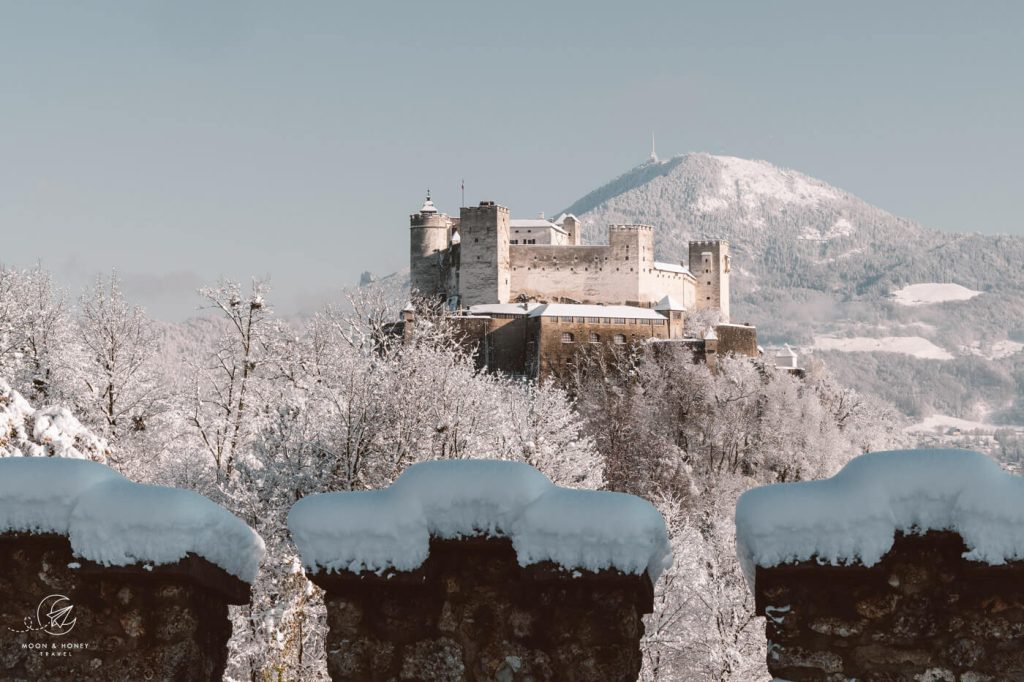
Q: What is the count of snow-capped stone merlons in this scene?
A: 3